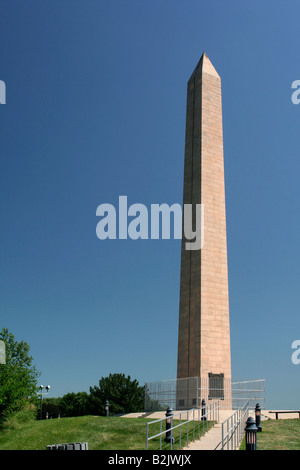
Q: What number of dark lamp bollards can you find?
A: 5